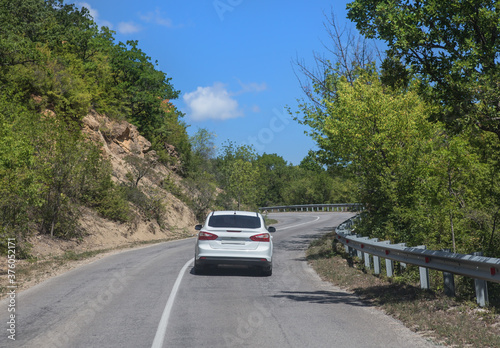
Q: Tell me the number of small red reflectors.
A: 6